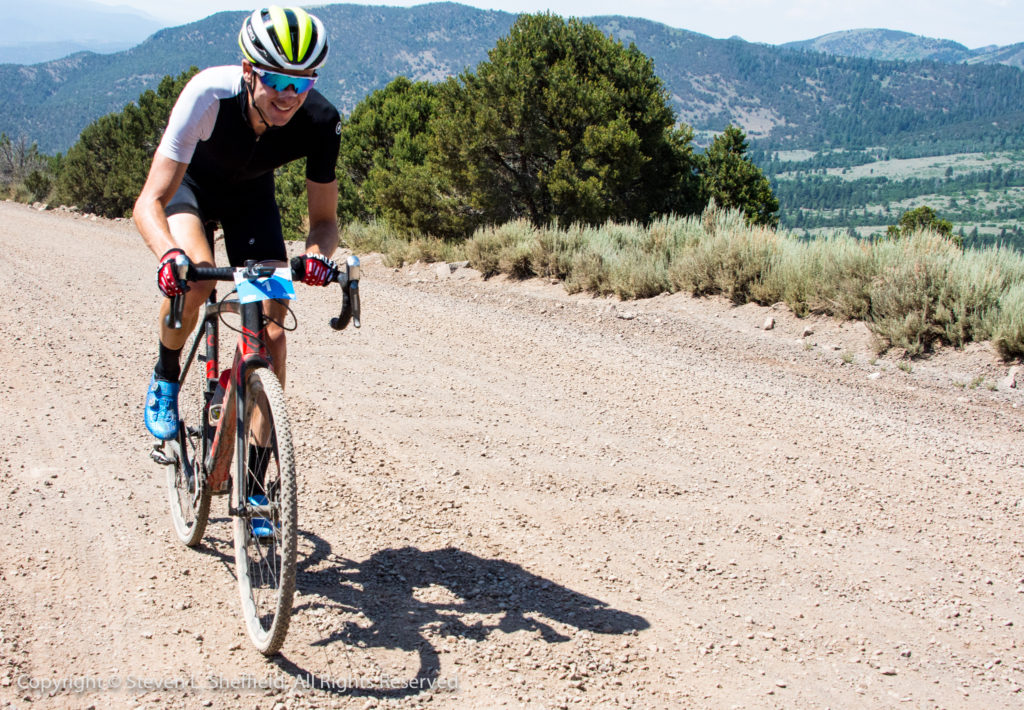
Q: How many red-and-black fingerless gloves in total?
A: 2